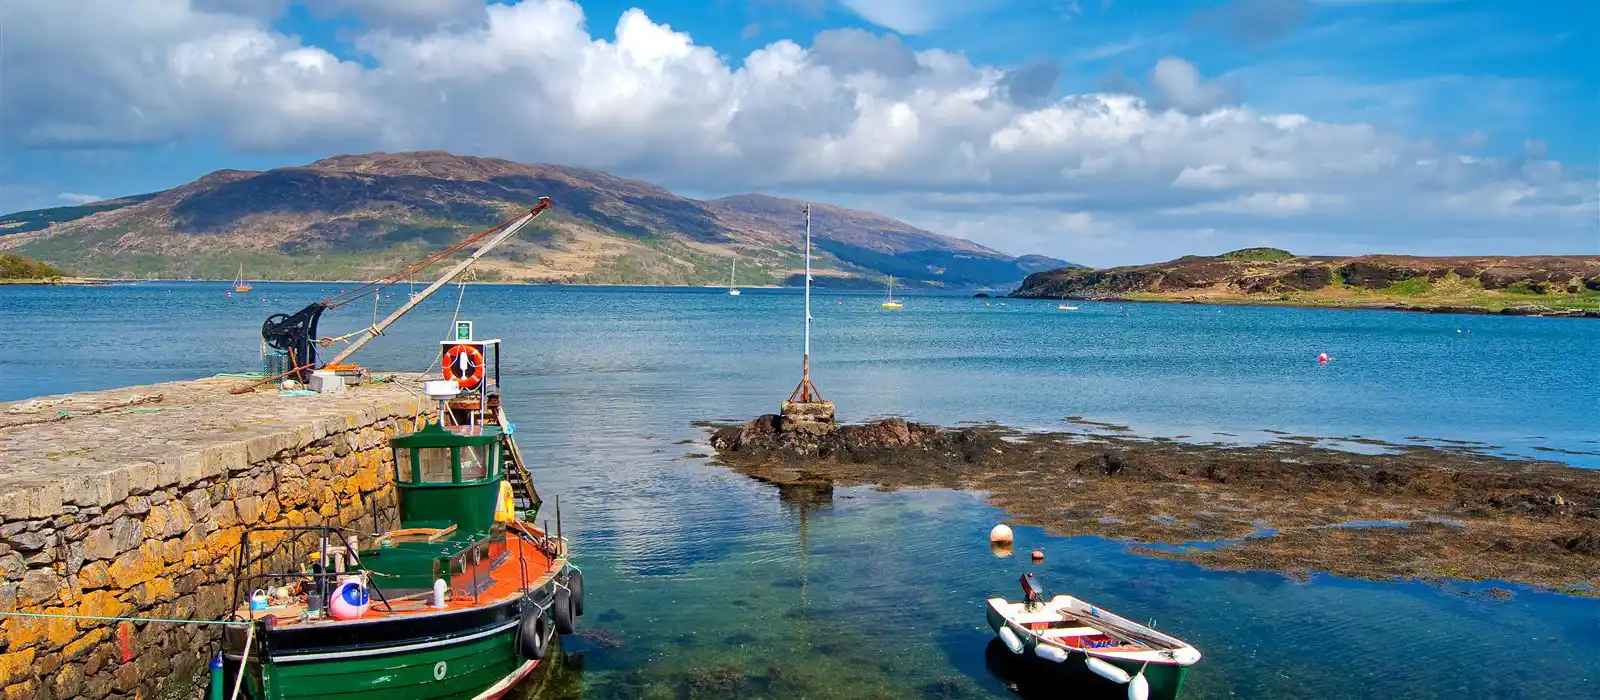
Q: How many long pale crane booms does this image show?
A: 1